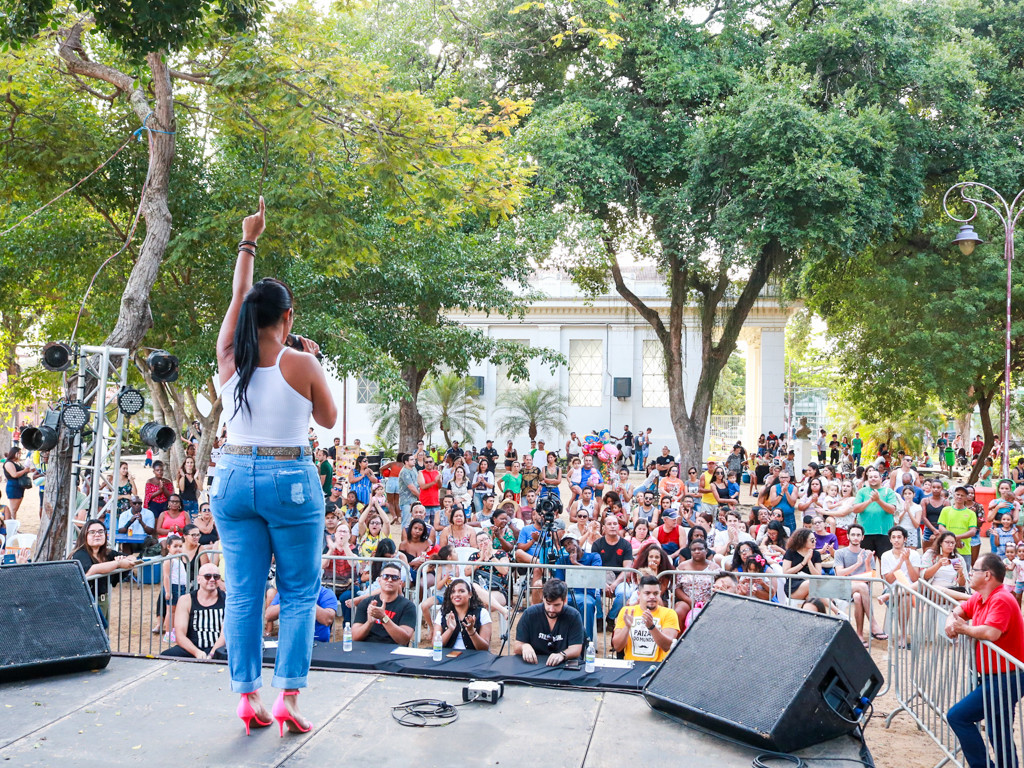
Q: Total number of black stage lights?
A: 6